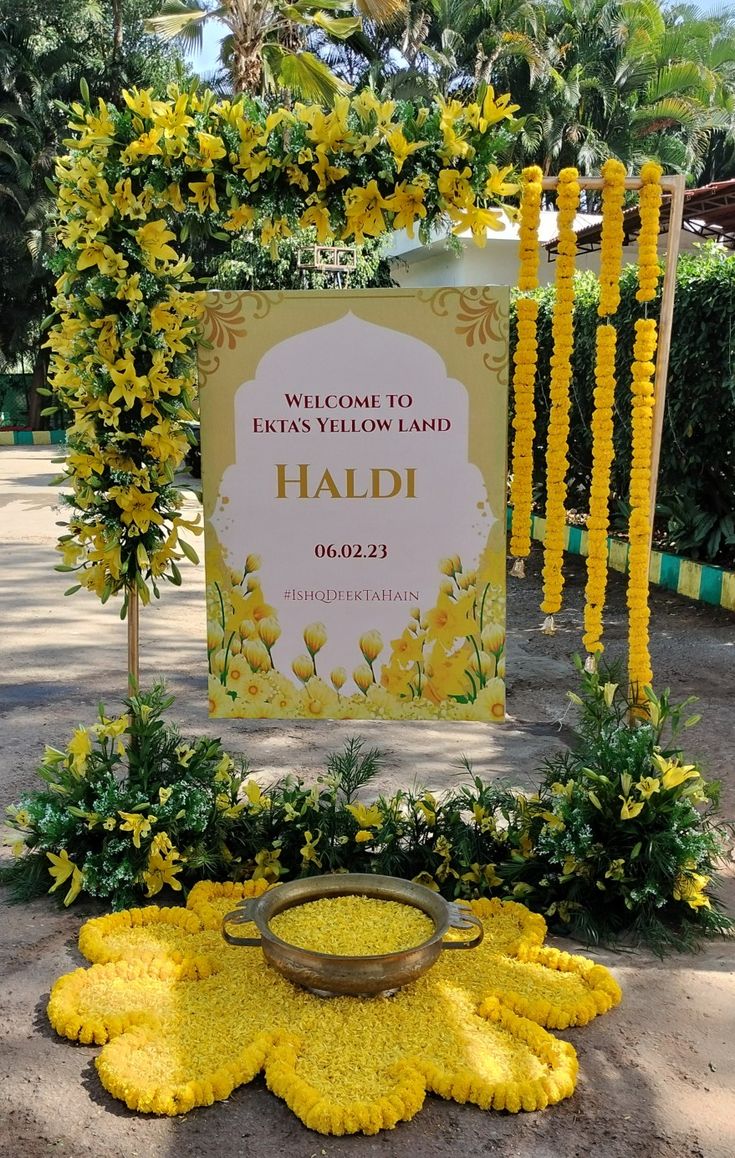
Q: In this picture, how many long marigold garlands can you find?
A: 4